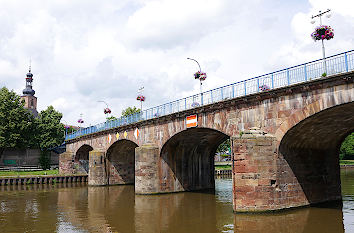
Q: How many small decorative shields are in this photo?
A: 4